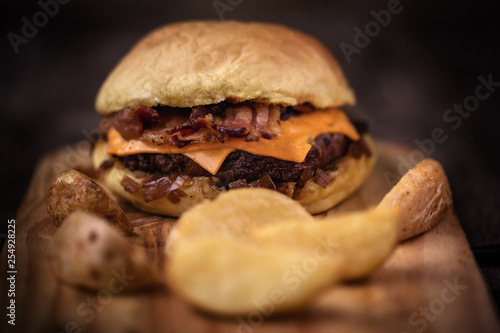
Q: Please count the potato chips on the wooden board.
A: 6